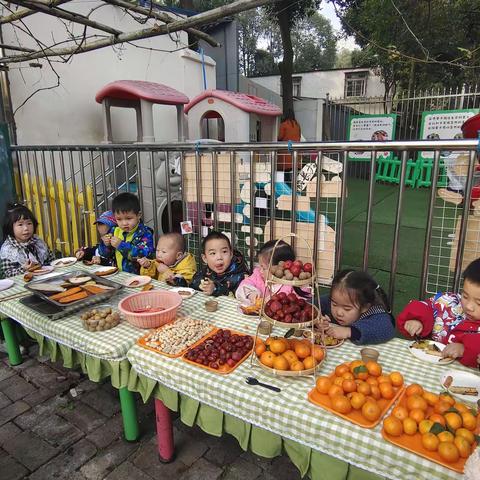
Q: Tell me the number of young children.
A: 8